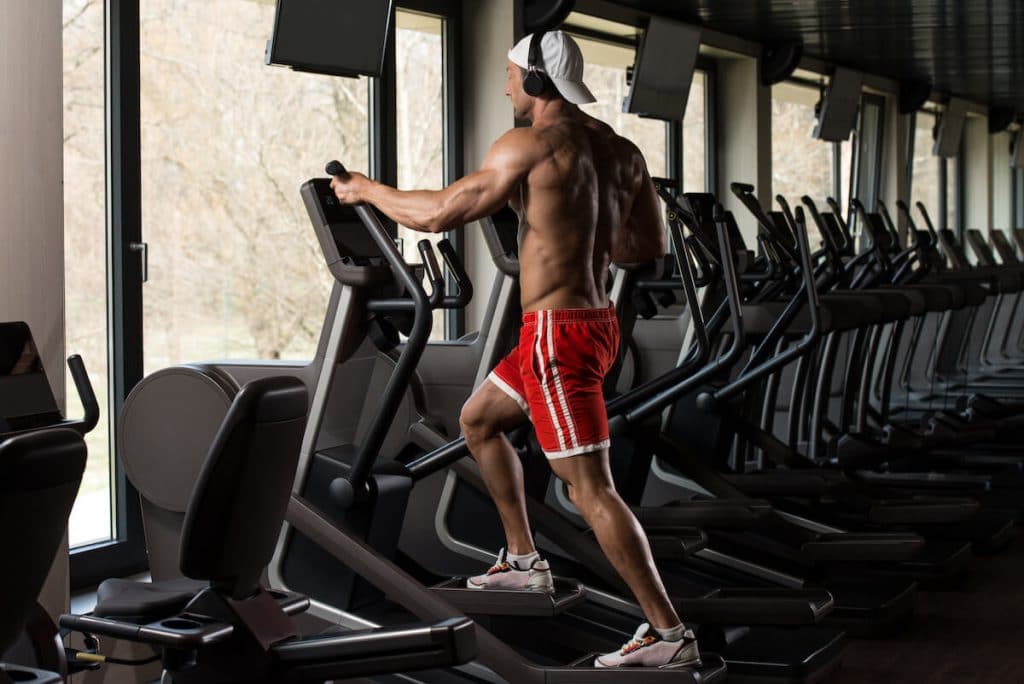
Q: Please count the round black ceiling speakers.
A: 4